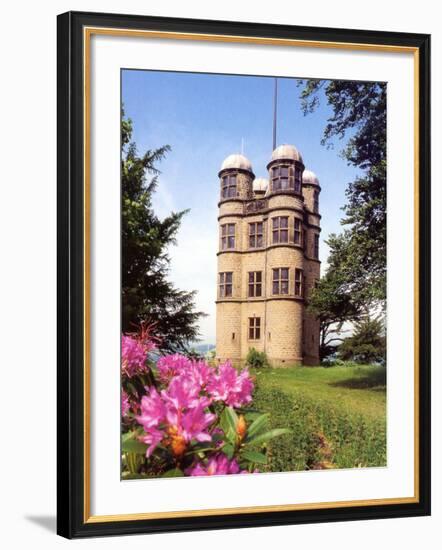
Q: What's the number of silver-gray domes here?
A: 4